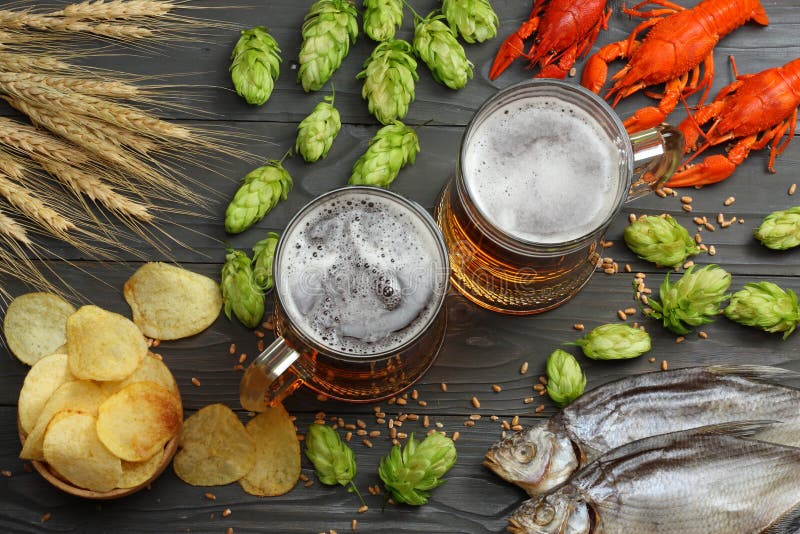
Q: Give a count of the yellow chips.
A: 11